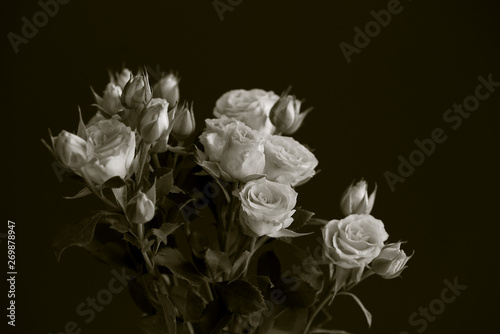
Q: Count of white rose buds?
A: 11